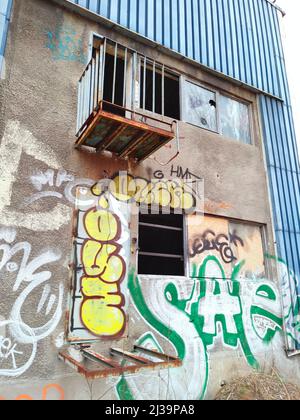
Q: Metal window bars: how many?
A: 2